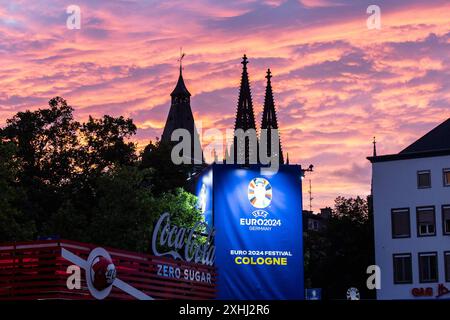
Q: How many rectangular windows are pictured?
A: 8